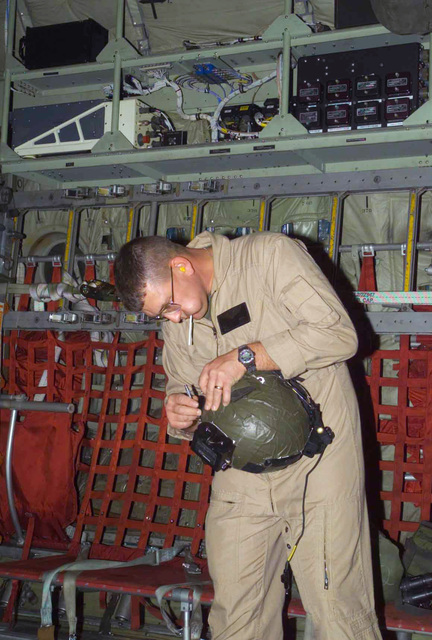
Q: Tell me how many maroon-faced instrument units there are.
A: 5